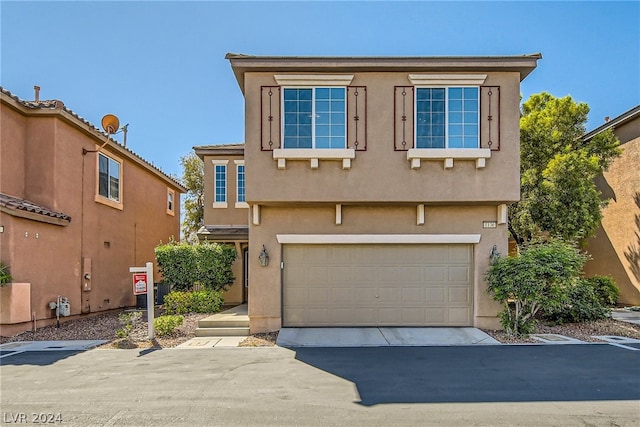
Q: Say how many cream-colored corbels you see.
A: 10